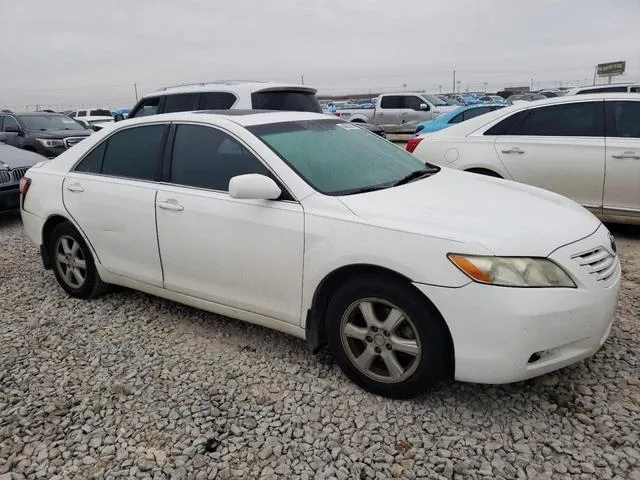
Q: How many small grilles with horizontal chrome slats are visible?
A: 1